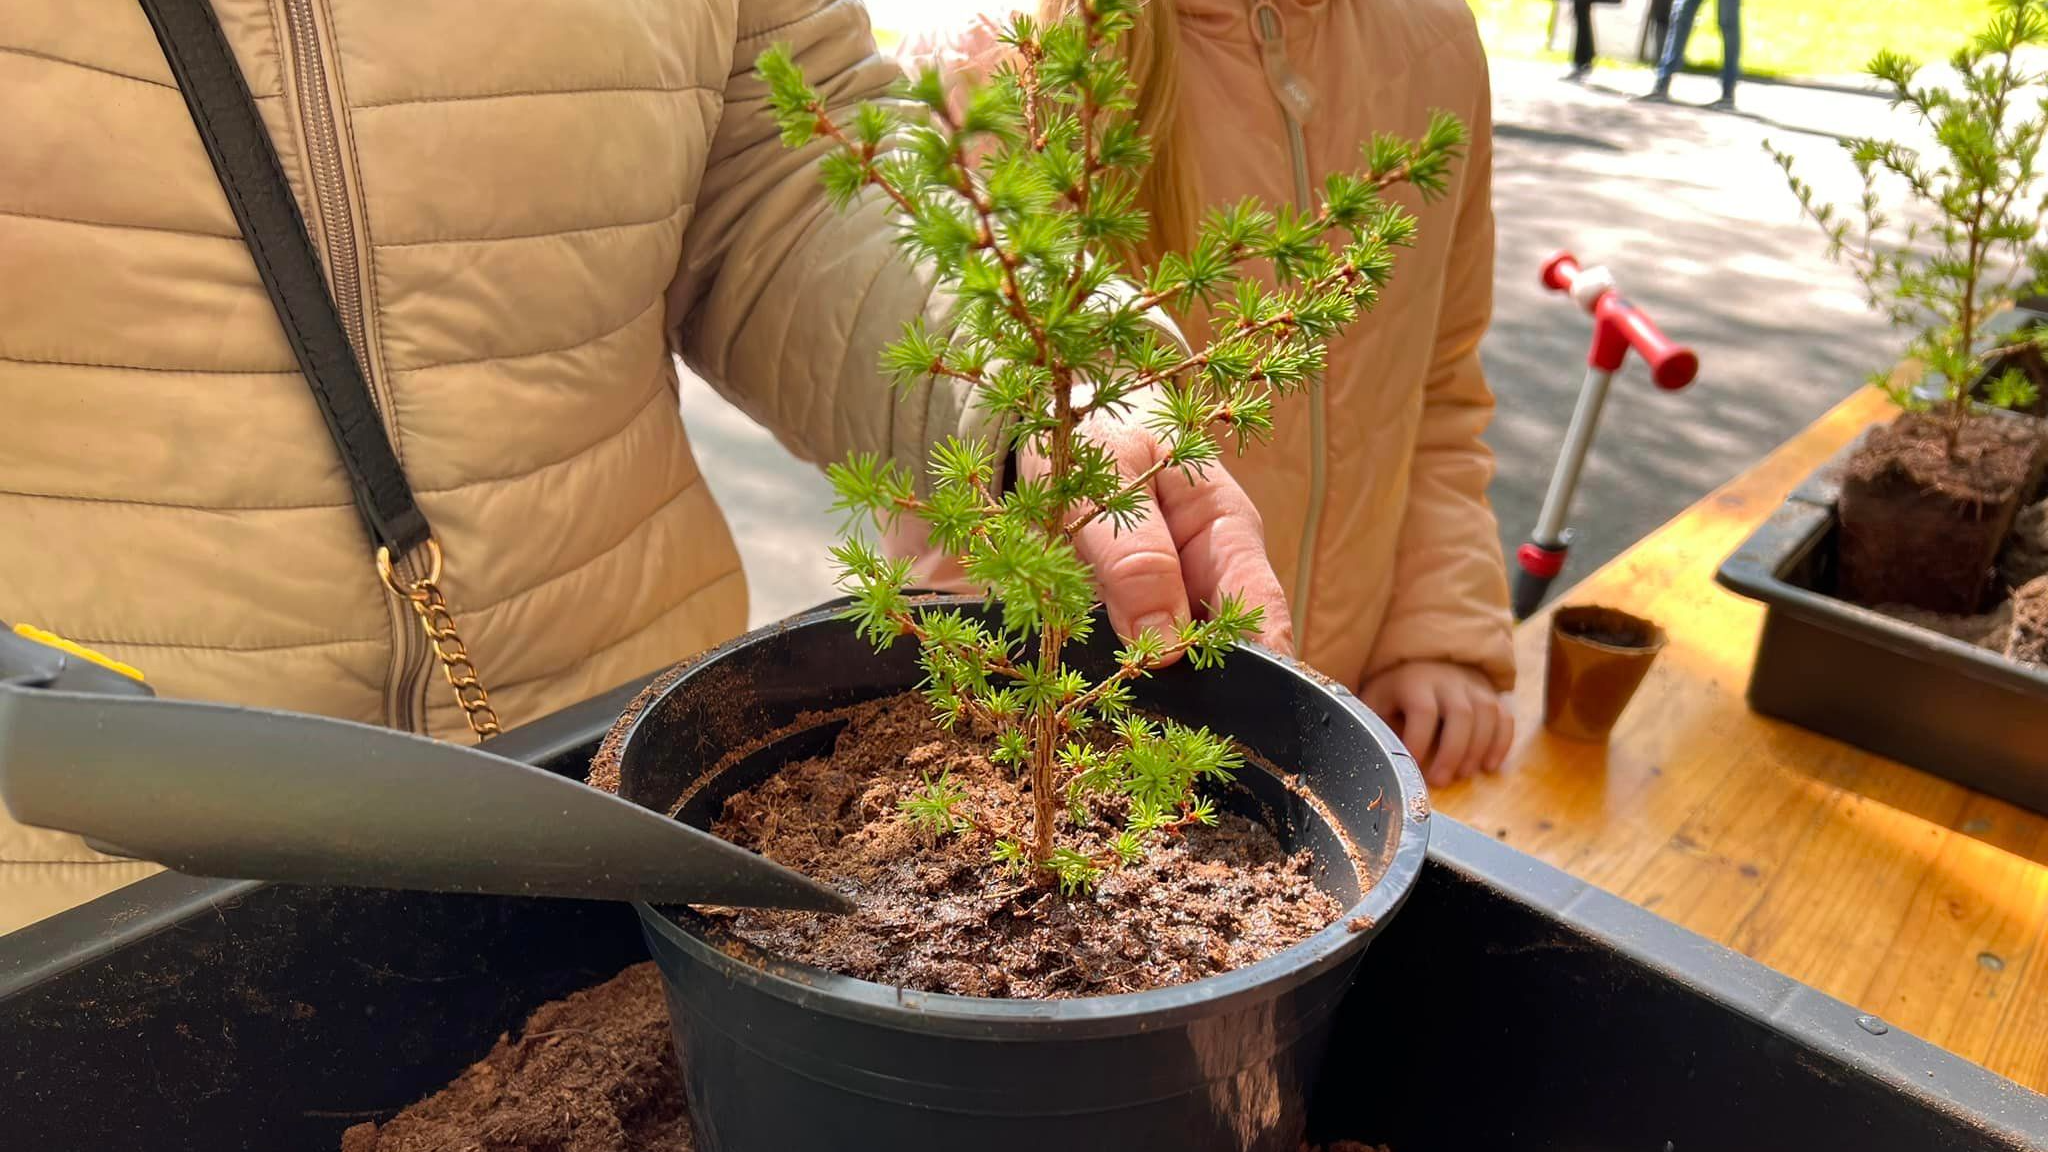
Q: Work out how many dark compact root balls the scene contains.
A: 1